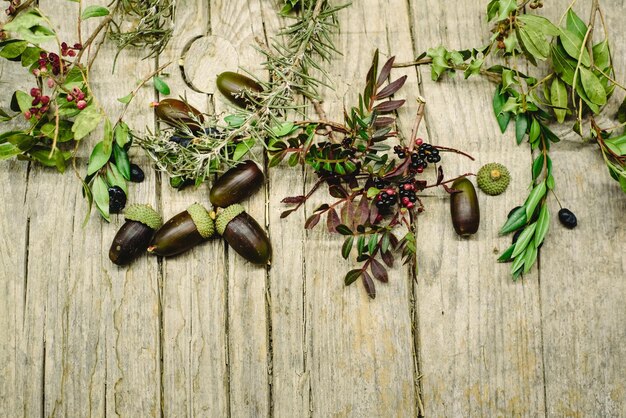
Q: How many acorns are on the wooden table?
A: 7